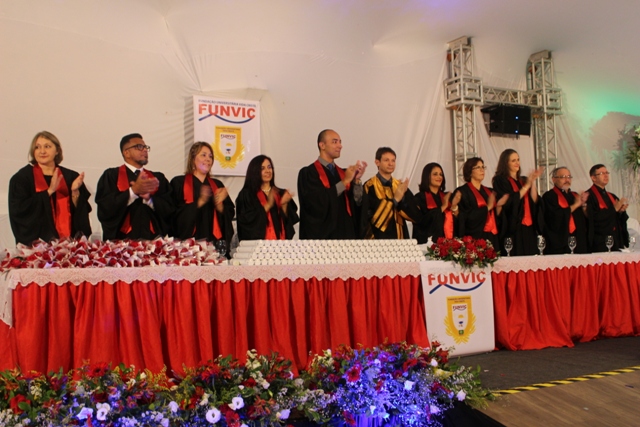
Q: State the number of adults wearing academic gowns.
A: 11